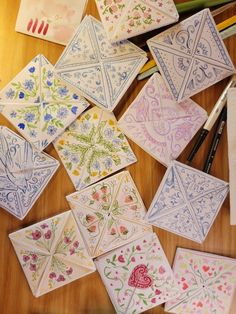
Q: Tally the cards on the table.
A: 13